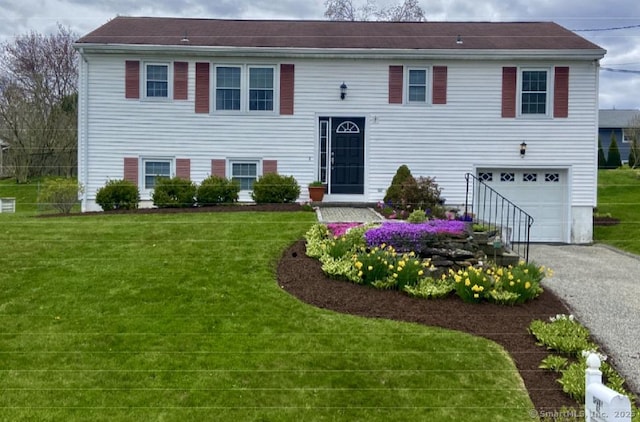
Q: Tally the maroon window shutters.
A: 12